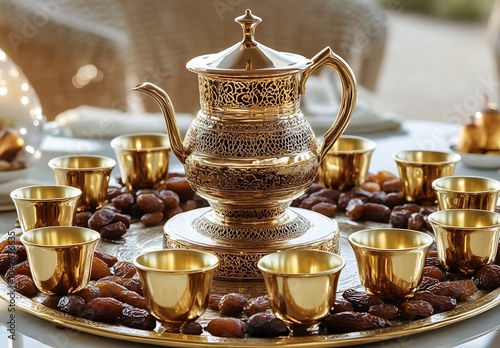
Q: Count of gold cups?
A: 11